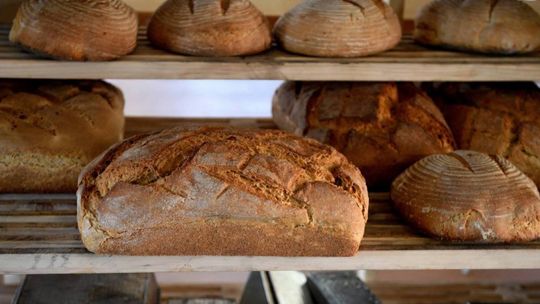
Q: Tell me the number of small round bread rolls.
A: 5